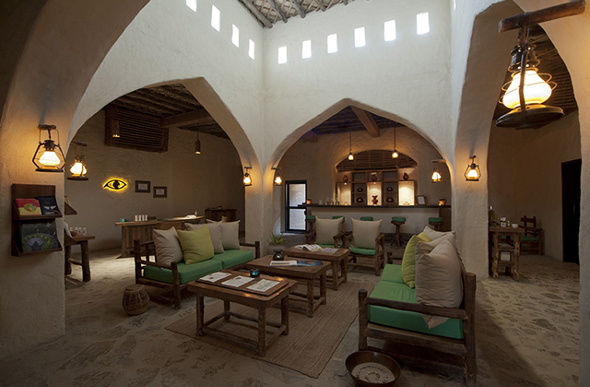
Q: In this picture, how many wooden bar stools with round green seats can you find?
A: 5